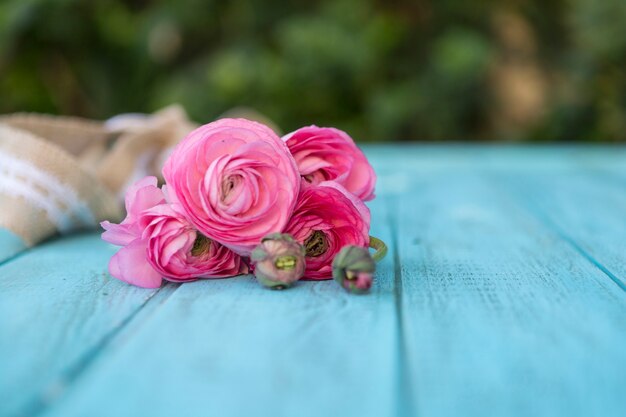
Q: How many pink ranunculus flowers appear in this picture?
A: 4